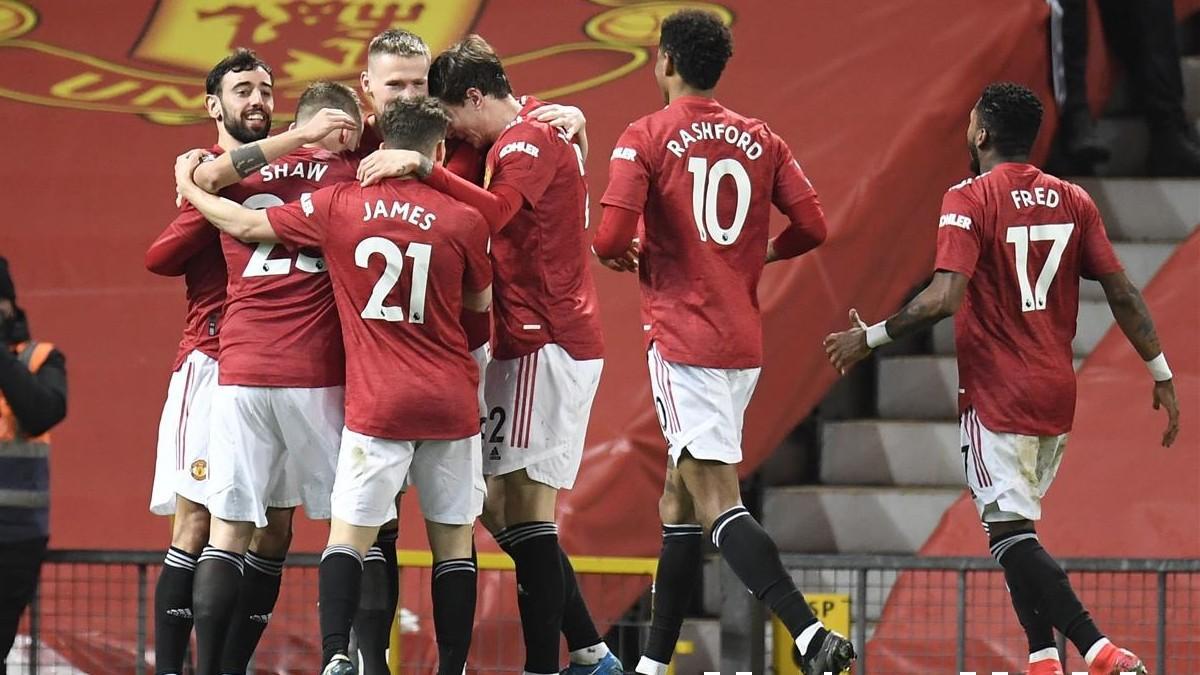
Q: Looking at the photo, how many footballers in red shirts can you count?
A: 7